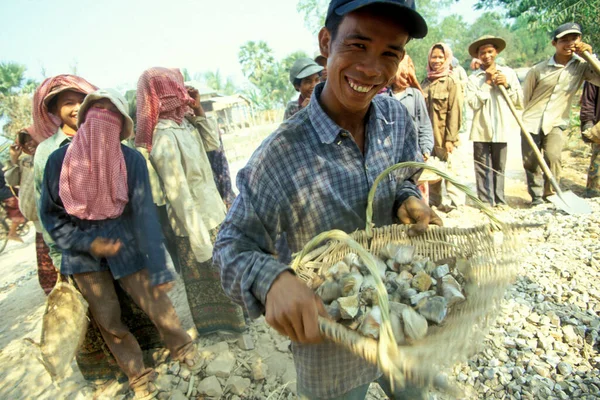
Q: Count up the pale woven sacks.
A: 1